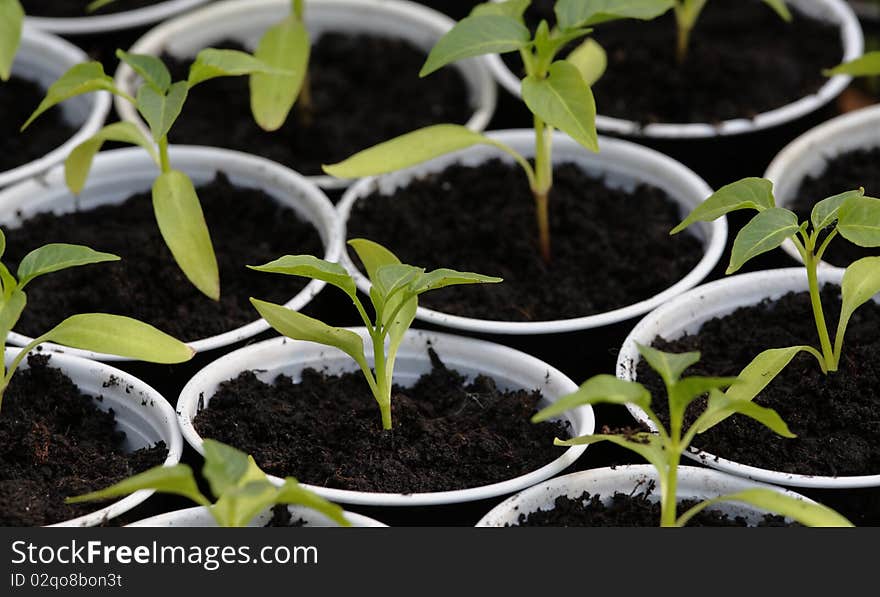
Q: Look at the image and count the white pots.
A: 12